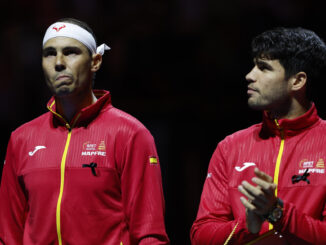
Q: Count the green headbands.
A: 0